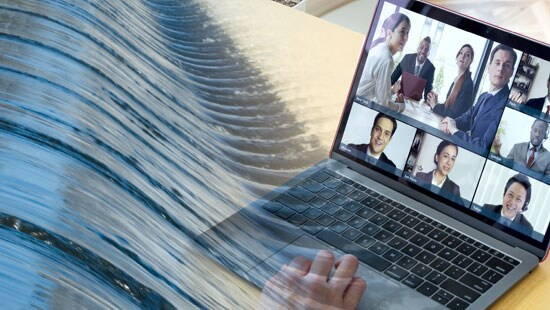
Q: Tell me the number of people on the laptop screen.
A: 9